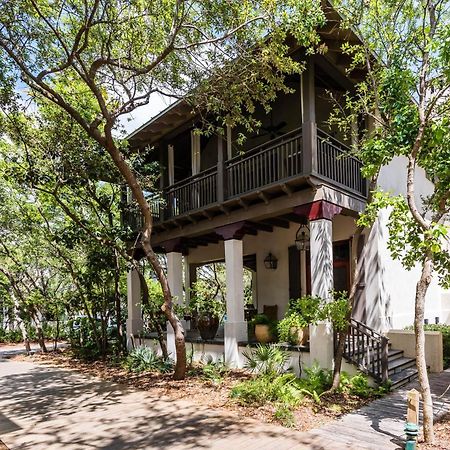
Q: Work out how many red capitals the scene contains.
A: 3